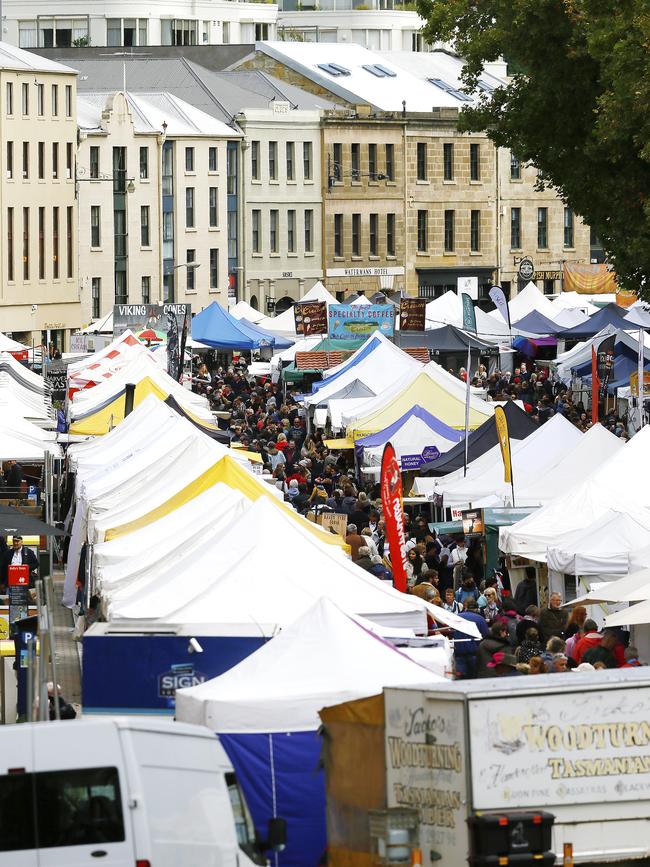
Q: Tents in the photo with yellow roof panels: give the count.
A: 3